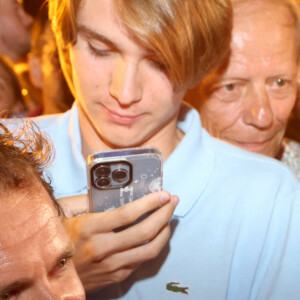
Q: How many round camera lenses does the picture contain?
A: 3